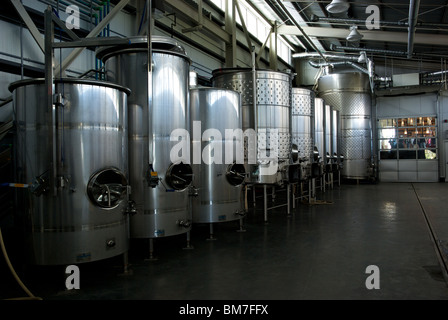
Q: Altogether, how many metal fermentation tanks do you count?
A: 9